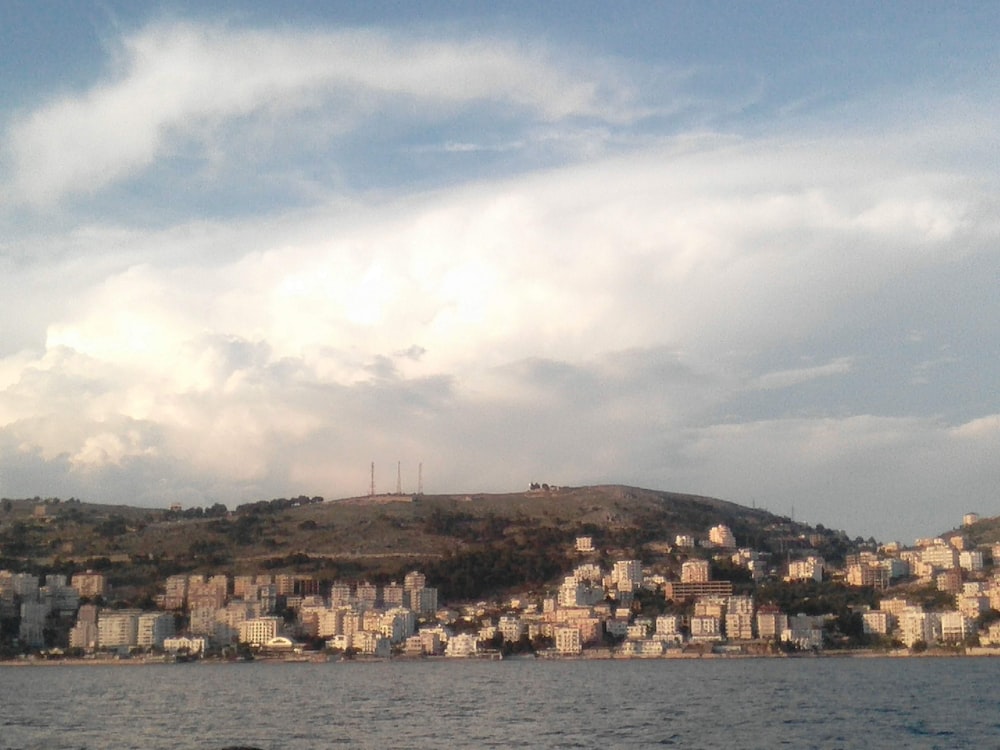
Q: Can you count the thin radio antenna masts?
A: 3